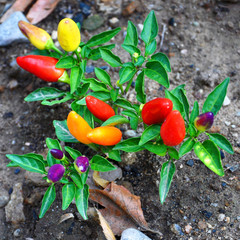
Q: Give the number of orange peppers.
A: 2